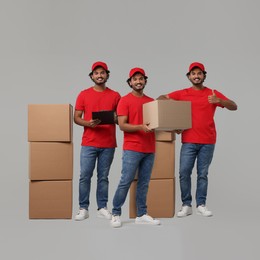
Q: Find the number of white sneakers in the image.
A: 6